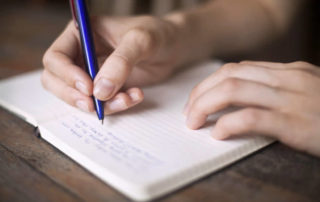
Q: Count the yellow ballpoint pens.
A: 0